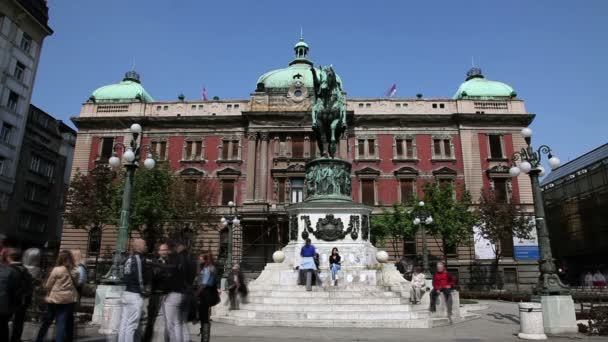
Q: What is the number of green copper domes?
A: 3